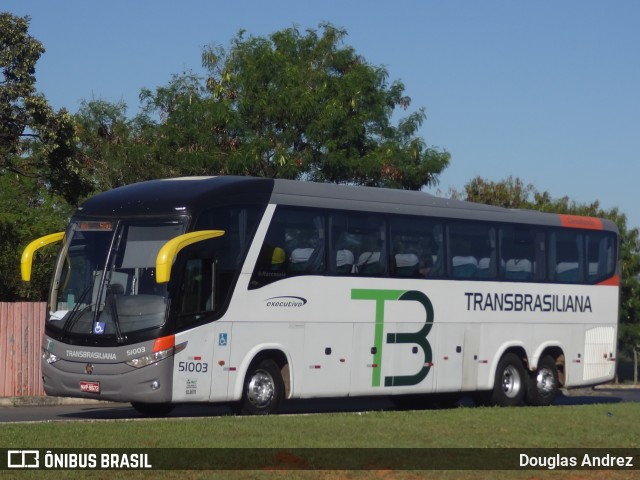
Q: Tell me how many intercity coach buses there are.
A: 1